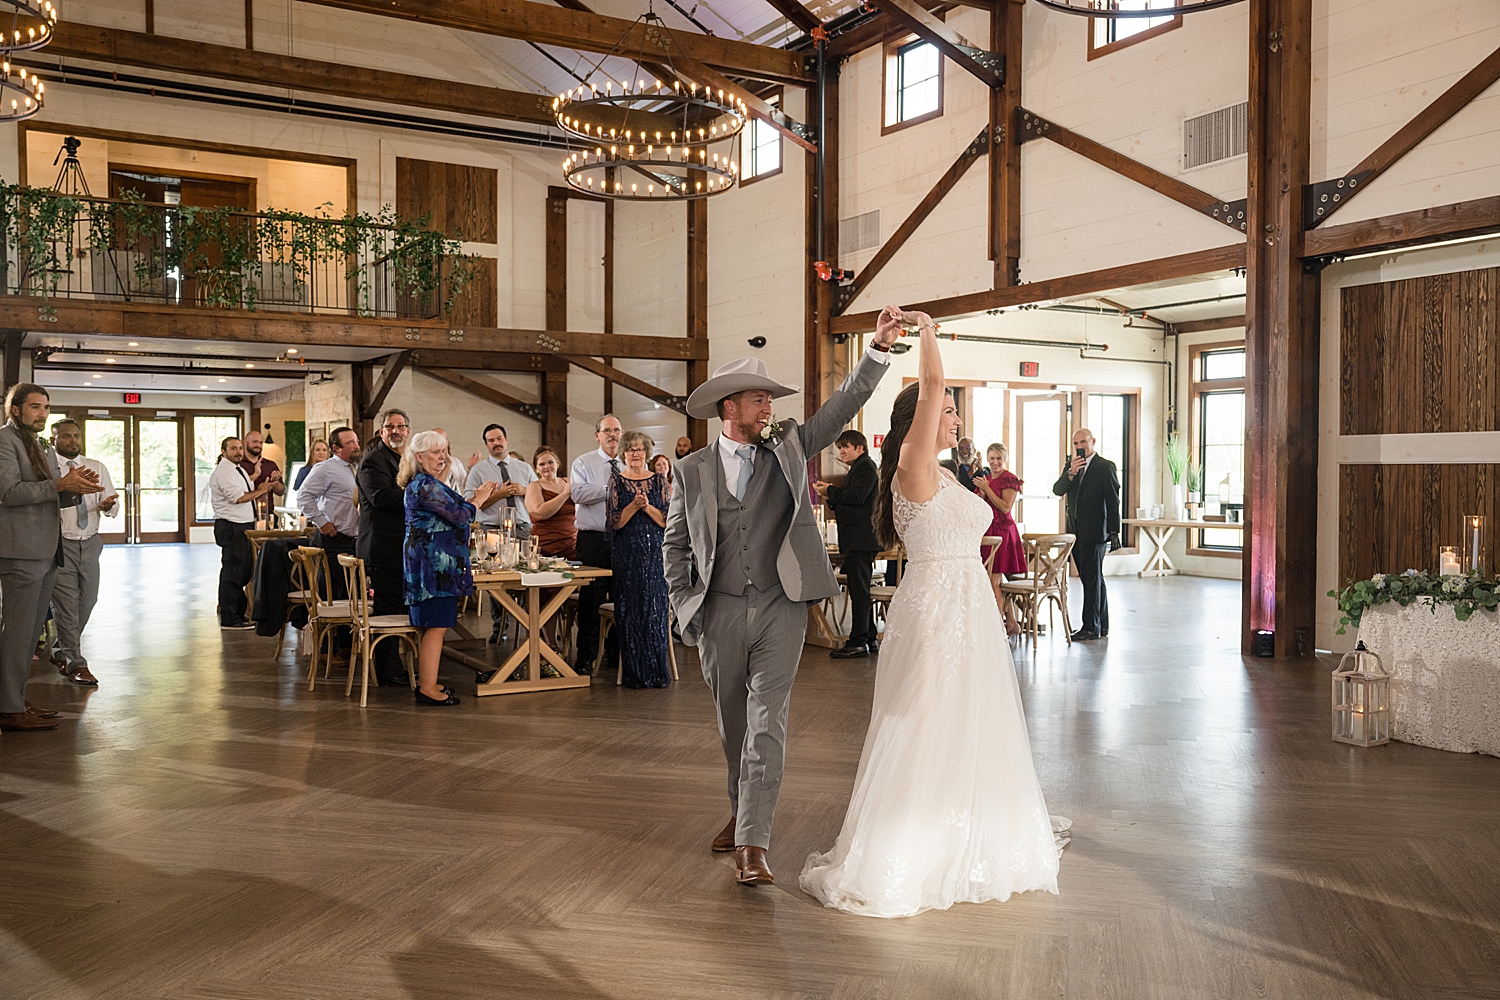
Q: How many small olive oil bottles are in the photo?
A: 0